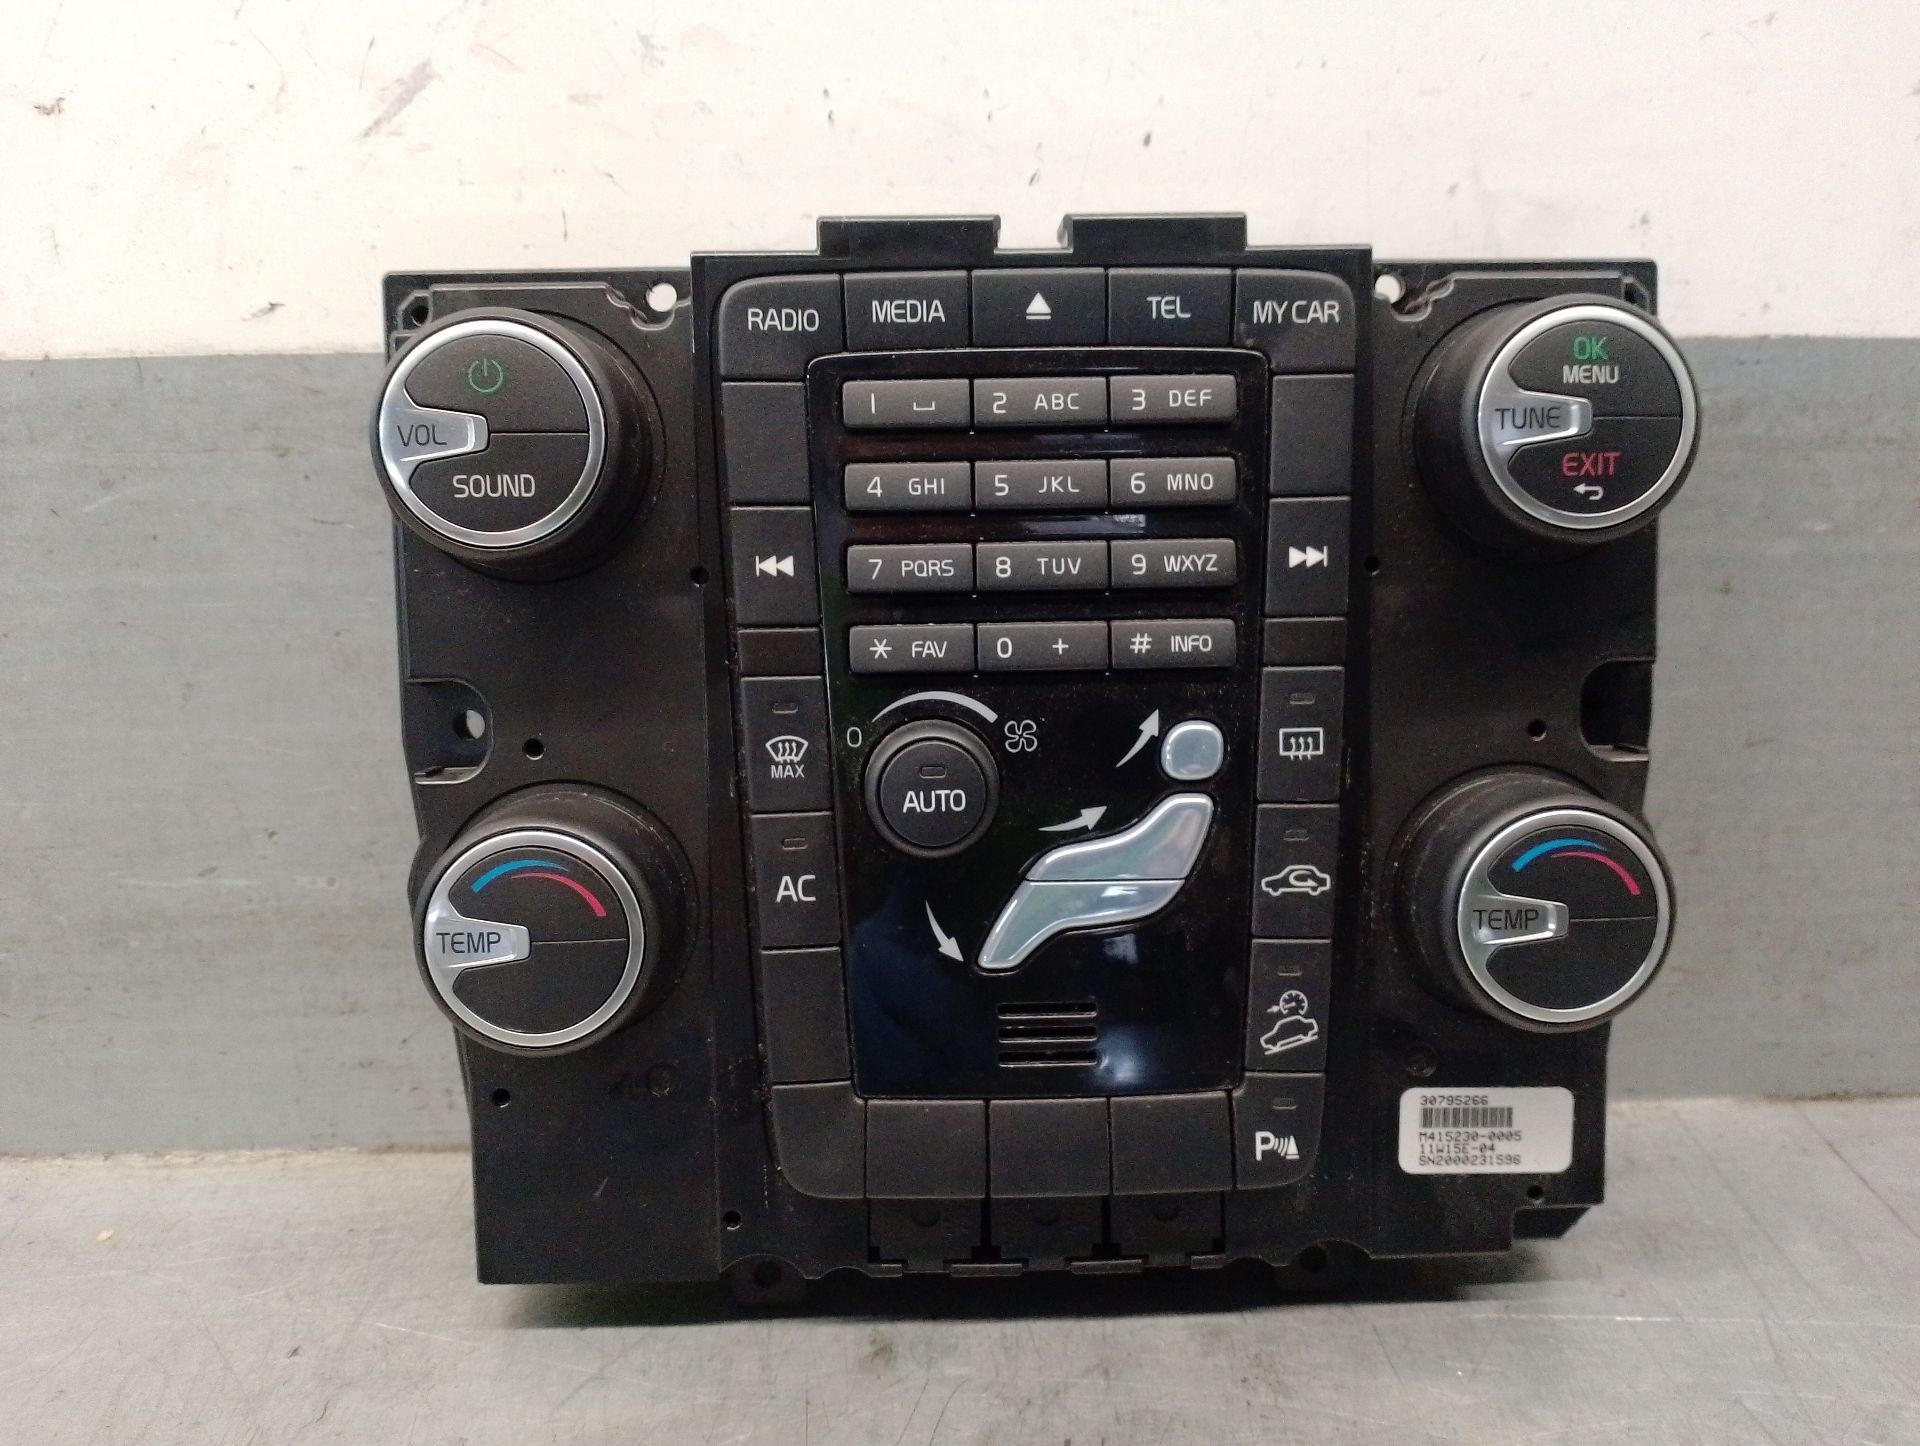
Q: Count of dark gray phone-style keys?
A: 12